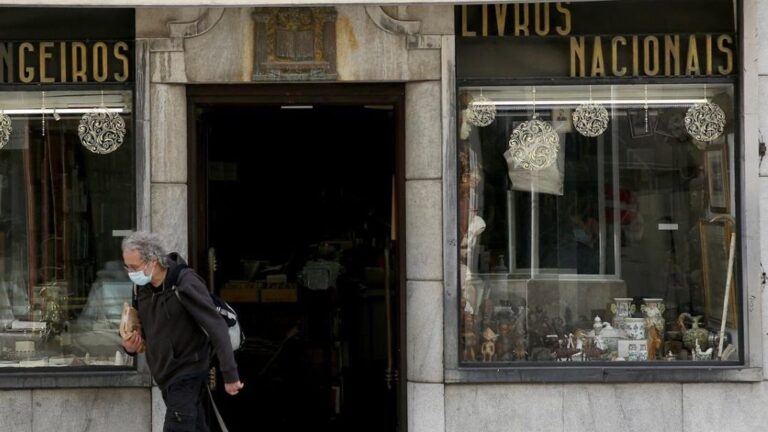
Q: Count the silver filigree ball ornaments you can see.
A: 6